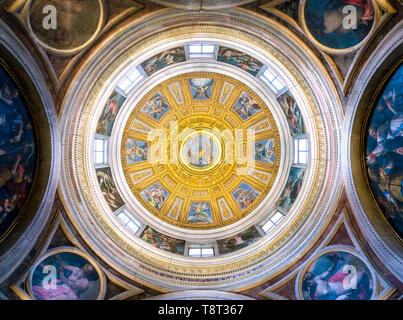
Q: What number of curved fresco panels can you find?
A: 8